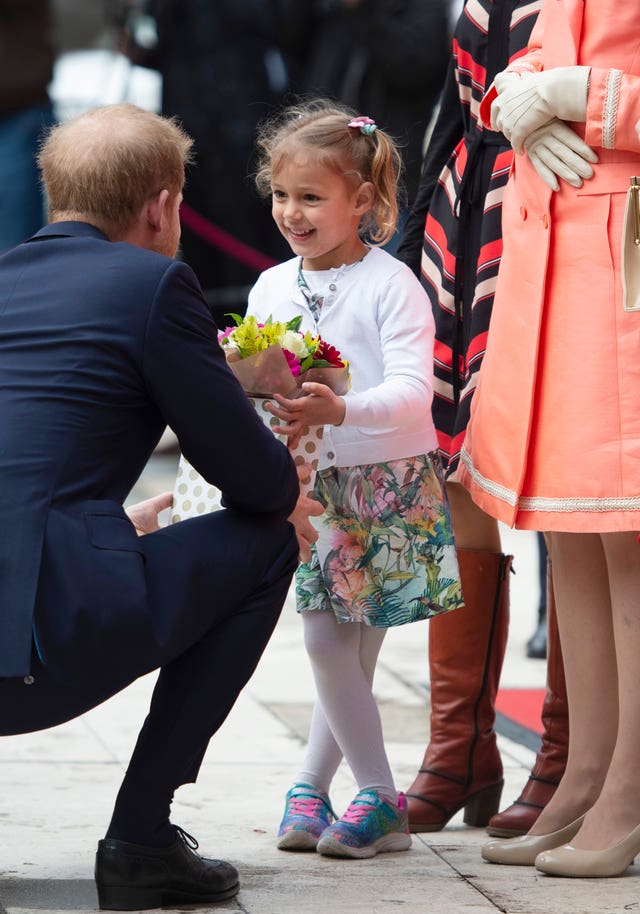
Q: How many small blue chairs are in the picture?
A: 0